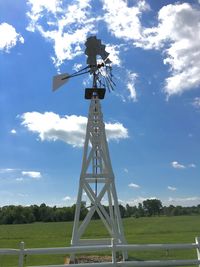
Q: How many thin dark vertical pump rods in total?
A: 1